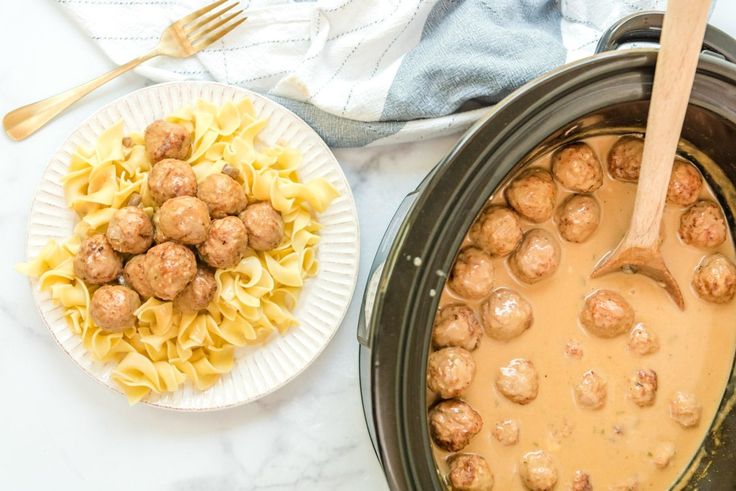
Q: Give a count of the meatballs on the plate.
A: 12